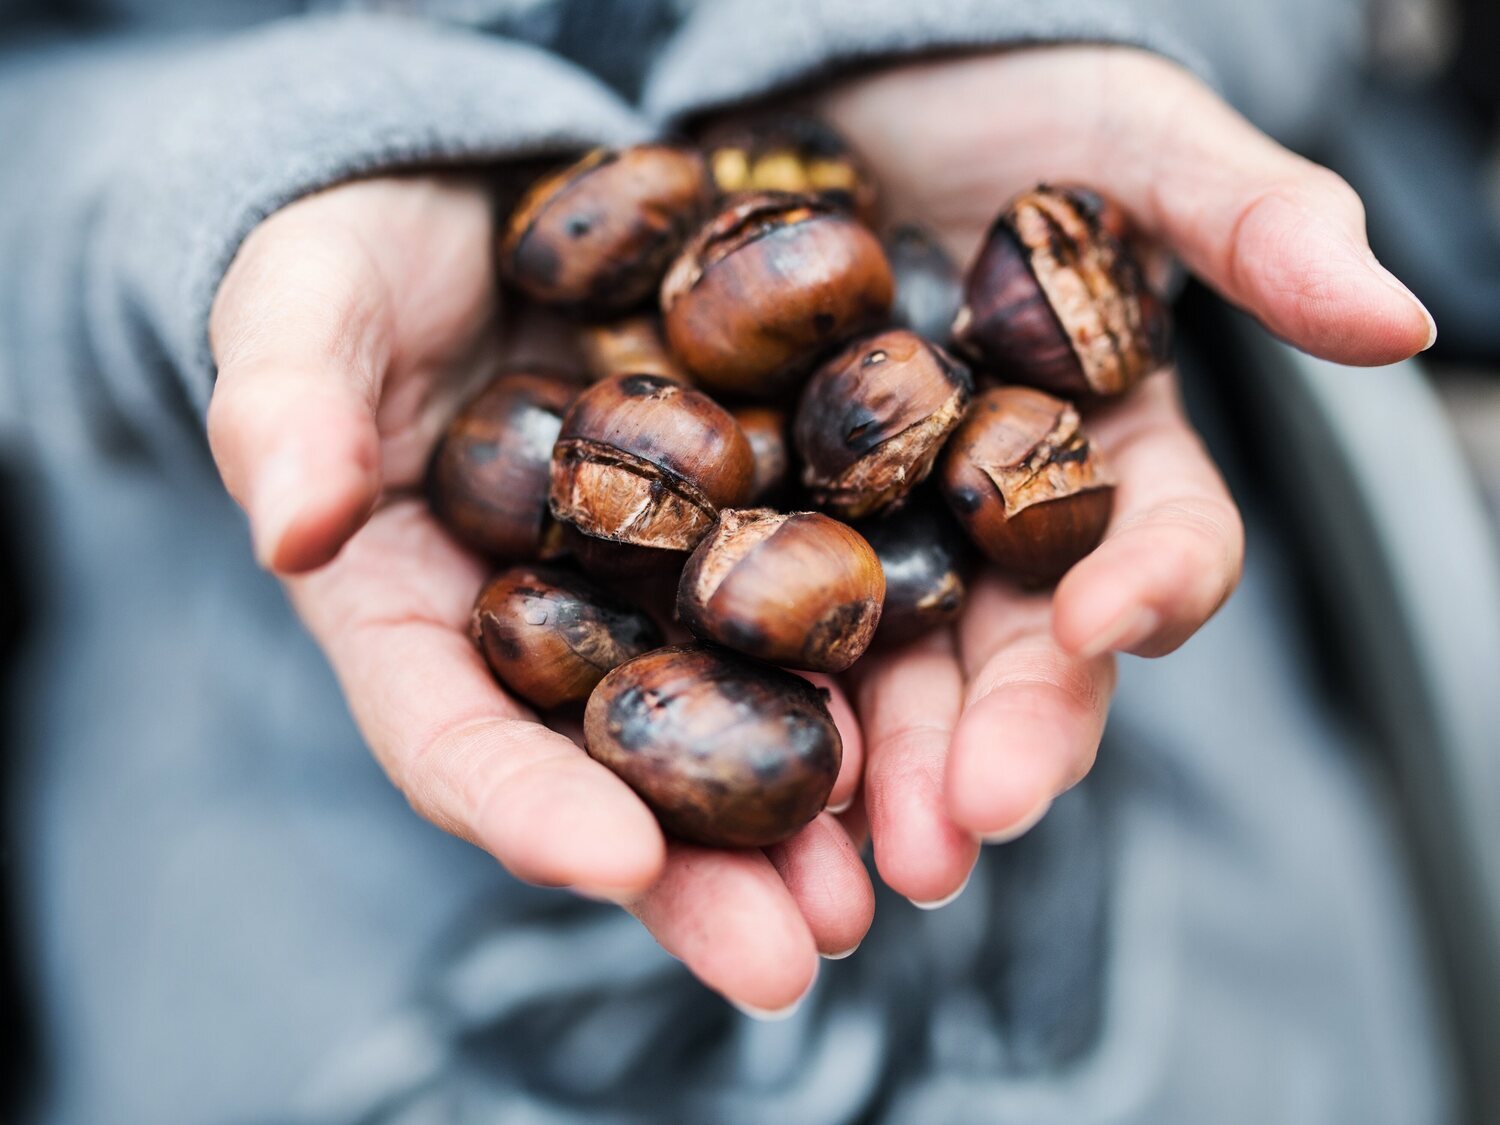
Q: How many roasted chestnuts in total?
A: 15